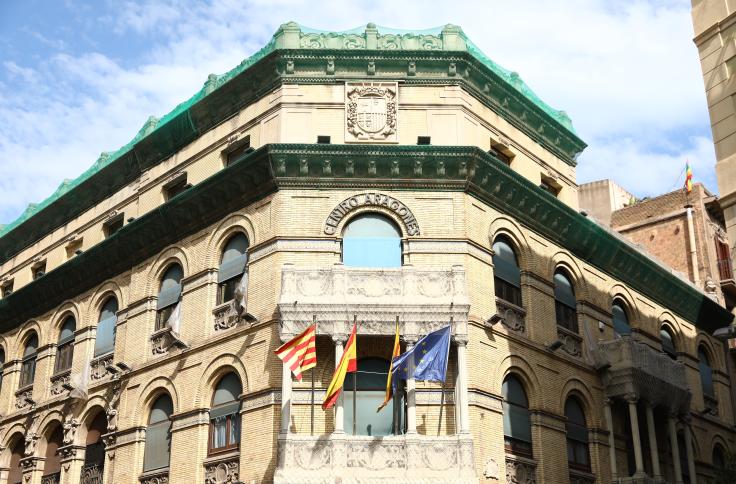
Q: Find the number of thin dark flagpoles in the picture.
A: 4